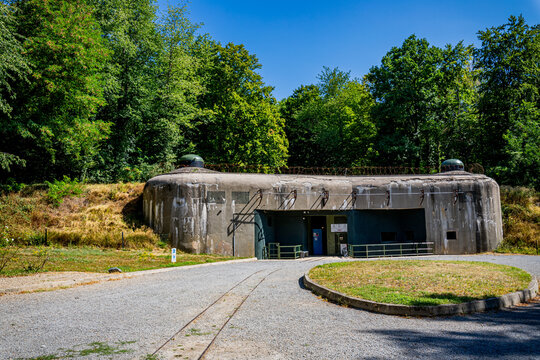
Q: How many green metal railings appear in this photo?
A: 2